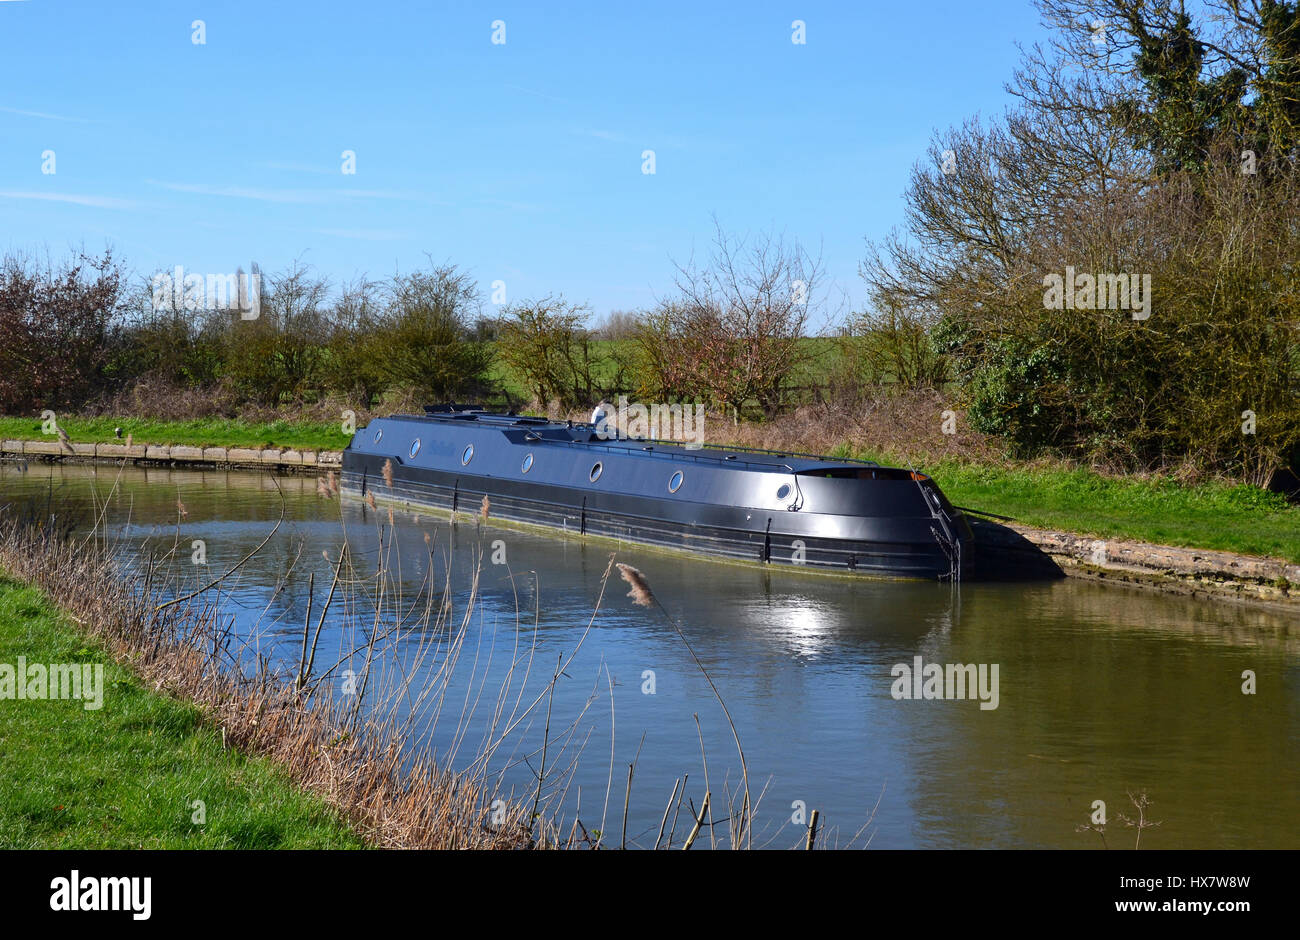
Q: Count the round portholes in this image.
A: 7